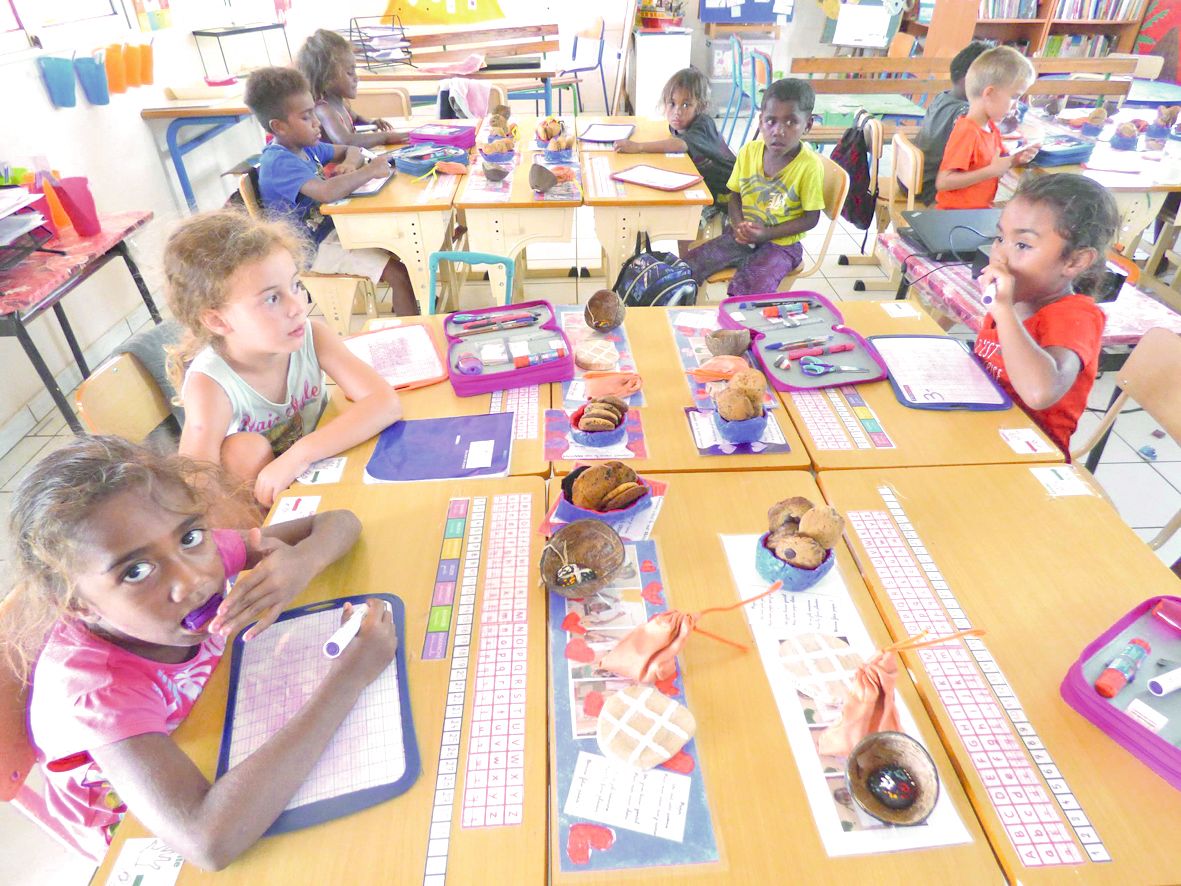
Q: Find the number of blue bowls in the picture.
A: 11